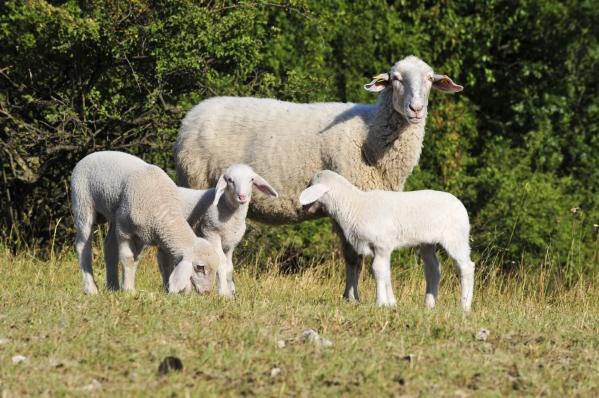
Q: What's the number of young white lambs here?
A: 3